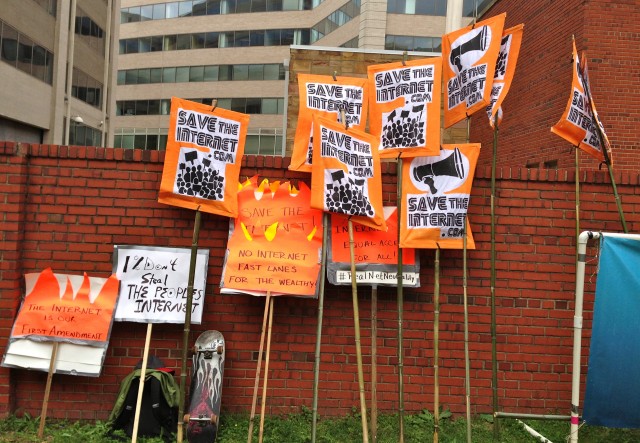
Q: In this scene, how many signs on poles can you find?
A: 13